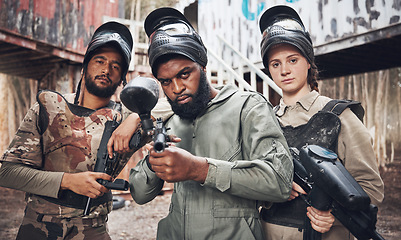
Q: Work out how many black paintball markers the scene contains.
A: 3